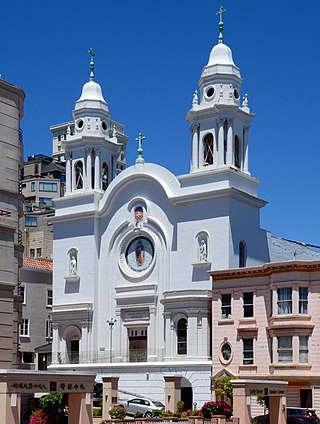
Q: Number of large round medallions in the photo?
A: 1